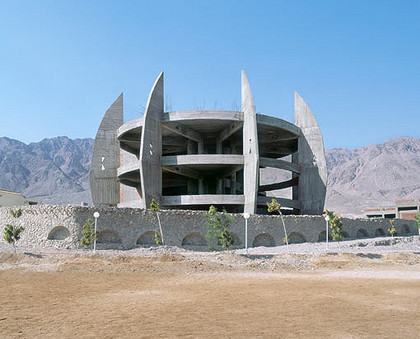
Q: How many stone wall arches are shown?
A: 12